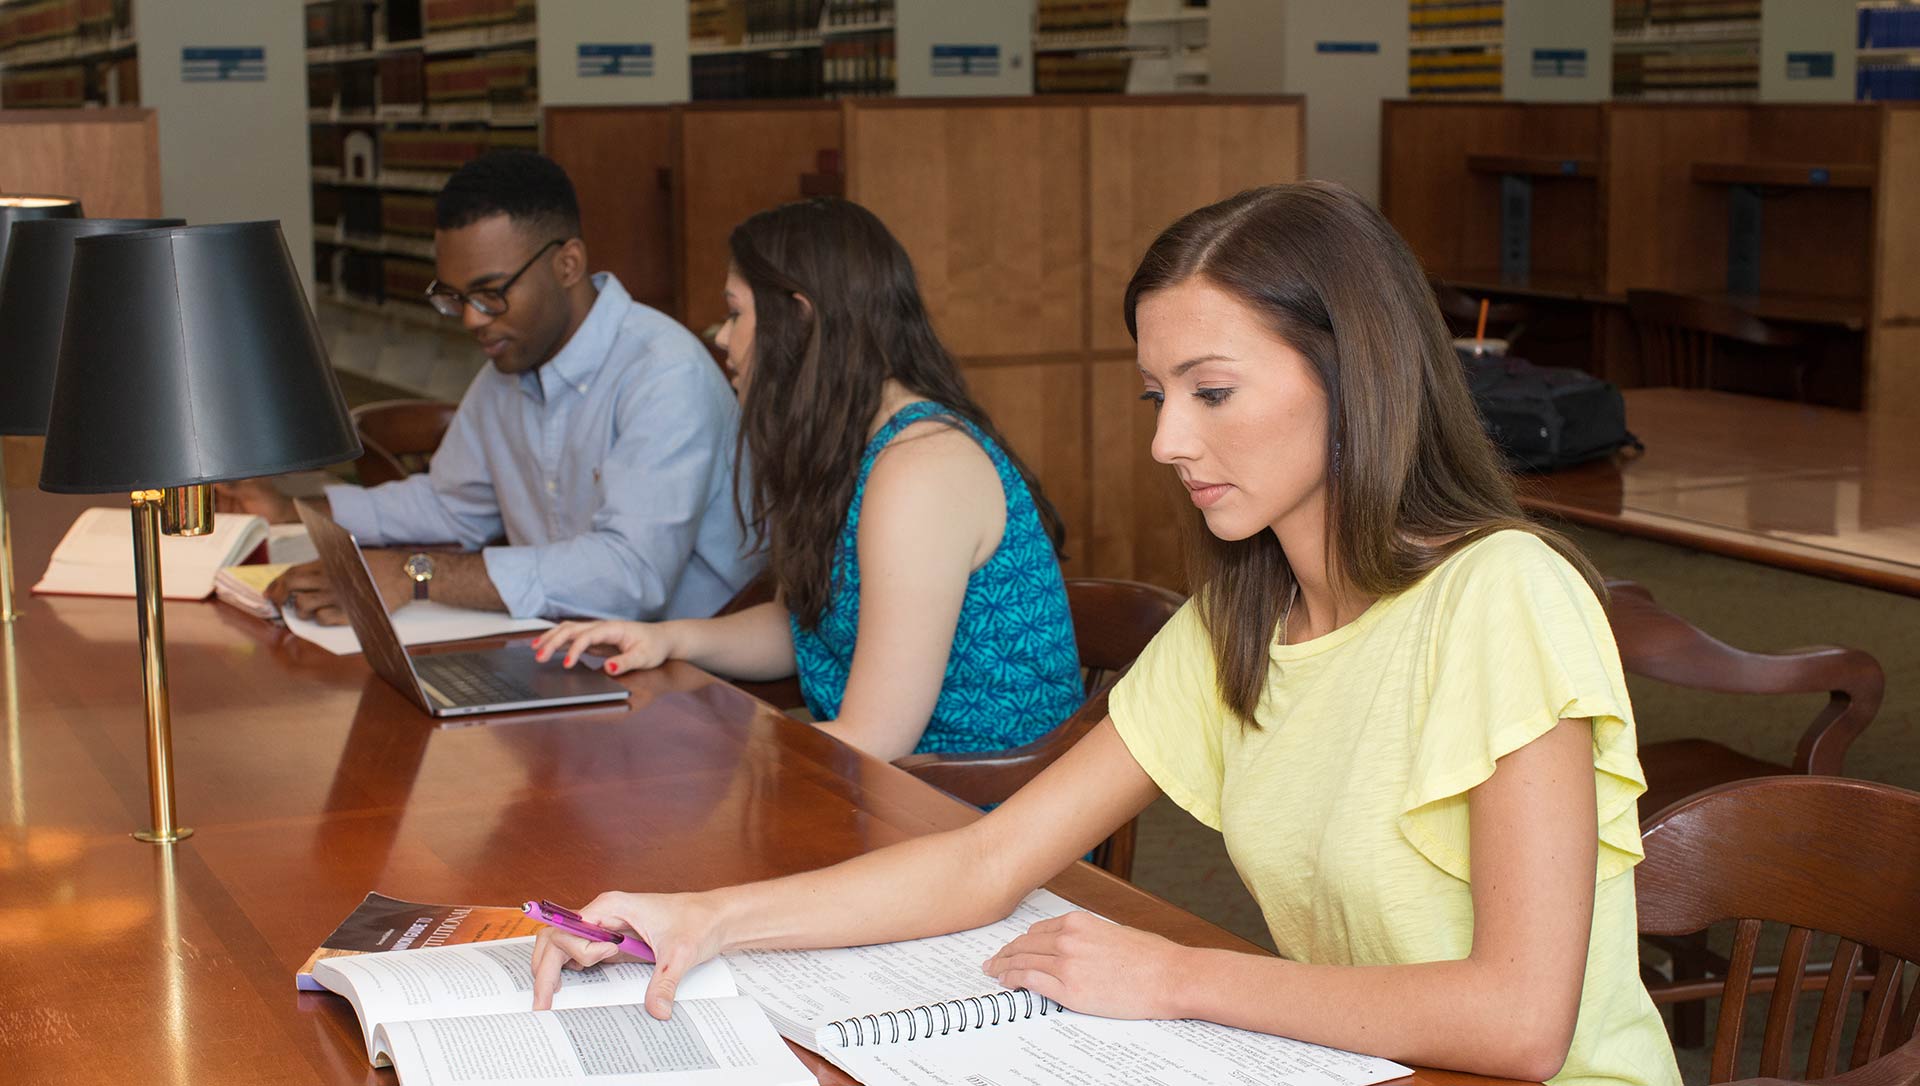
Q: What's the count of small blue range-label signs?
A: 6